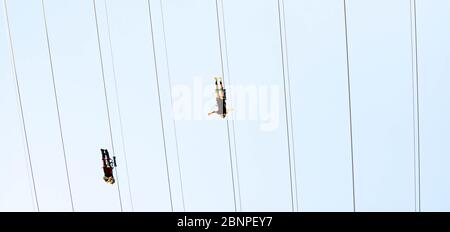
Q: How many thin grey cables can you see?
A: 13